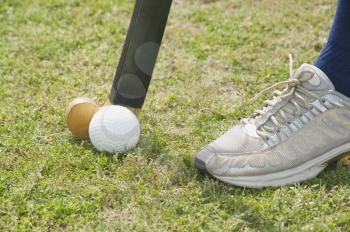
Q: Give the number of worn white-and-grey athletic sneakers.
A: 1